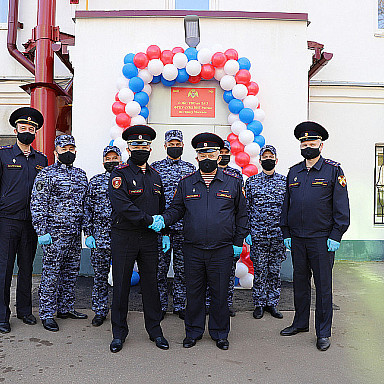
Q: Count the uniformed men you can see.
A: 9